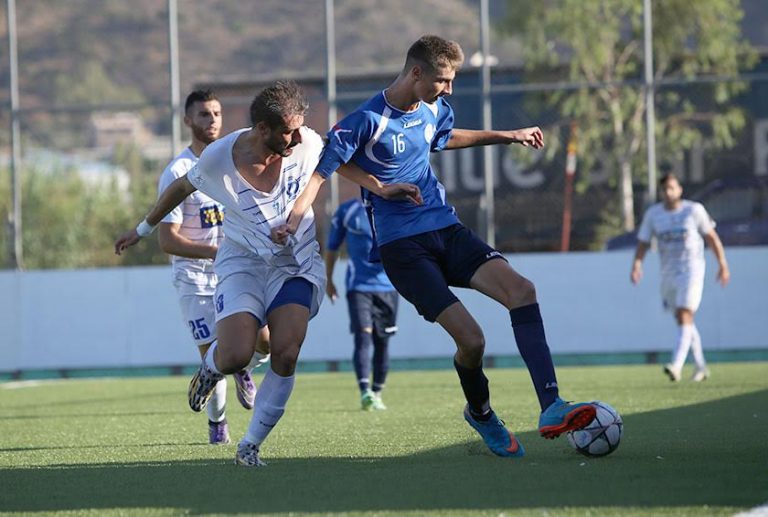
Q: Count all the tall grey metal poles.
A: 5